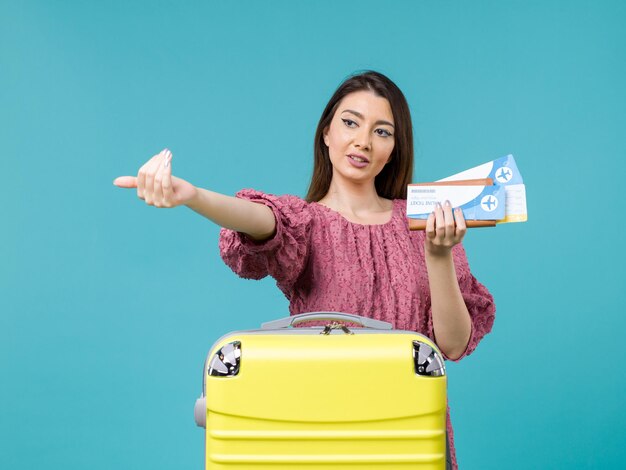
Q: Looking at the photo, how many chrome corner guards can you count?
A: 2